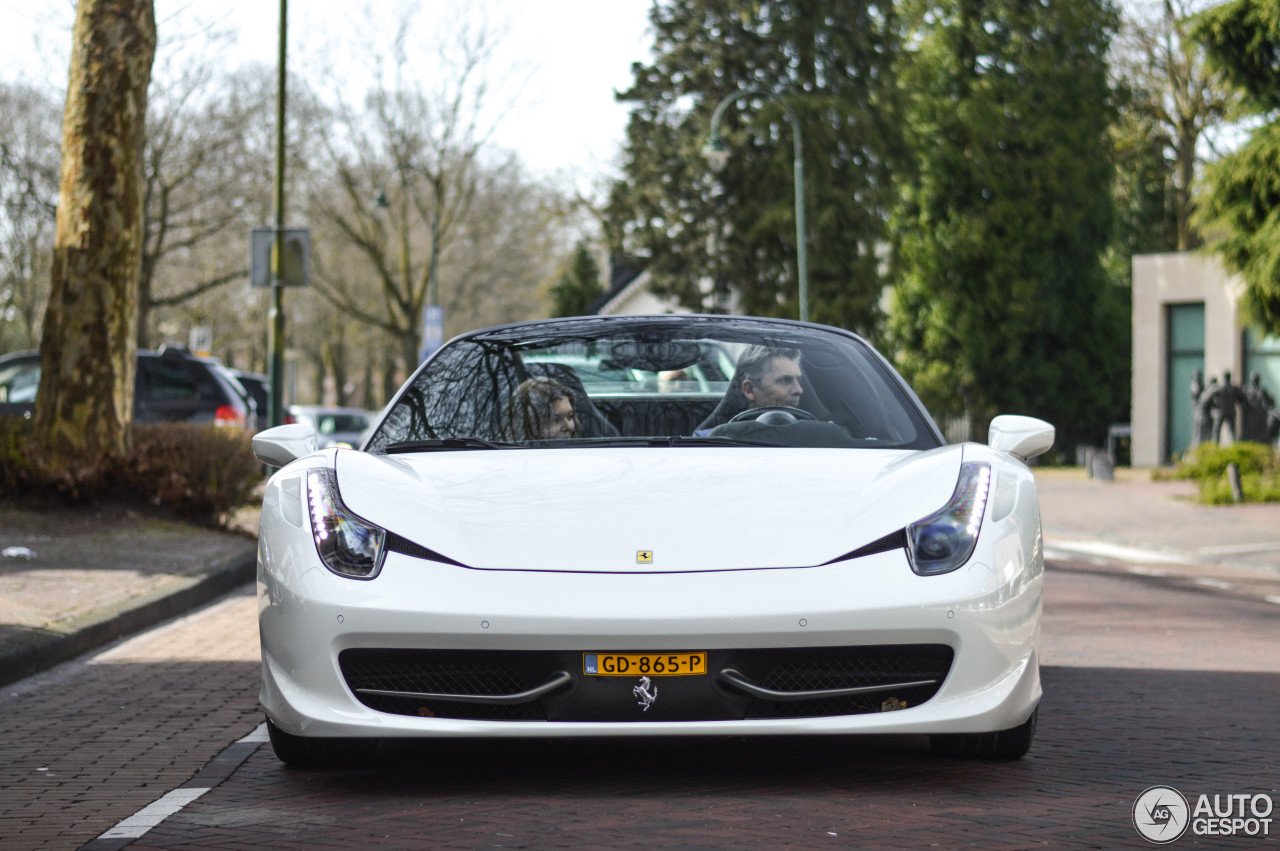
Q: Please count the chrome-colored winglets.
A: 2